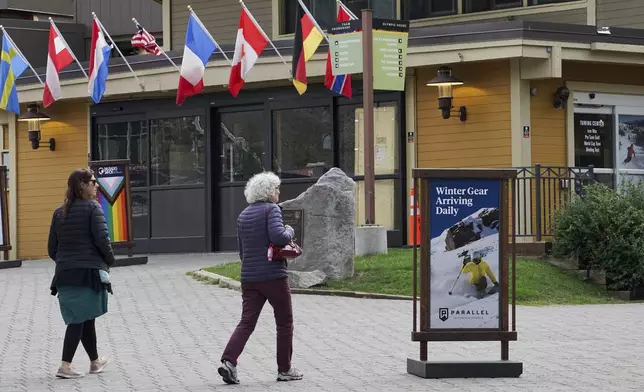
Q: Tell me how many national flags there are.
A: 8